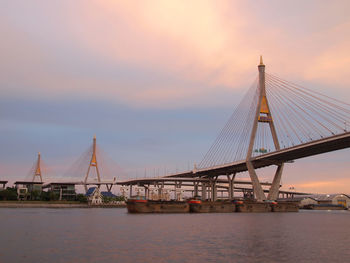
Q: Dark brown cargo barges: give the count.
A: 4